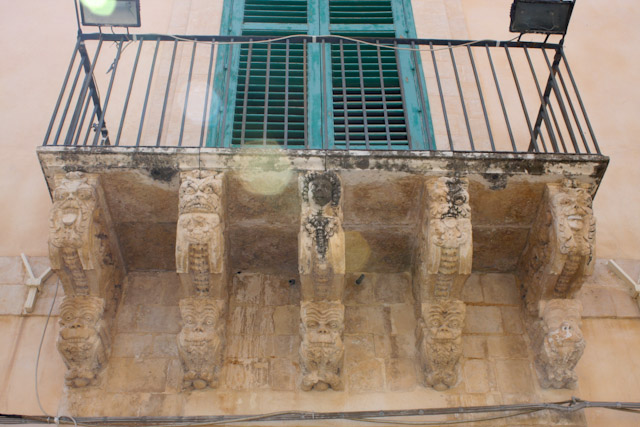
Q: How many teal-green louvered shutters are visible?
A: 2